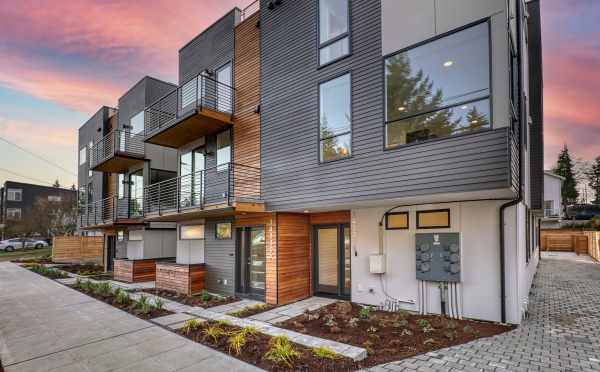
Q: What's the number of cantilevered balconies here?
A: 4